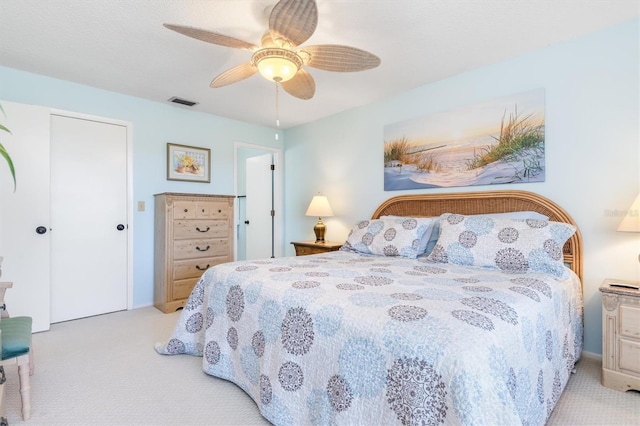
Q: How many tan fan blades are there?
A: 5